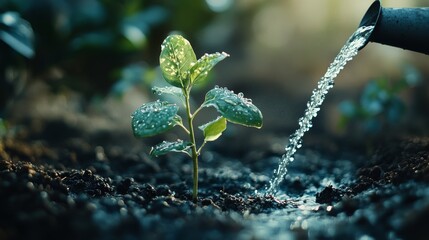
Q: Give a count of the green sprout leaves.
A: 7